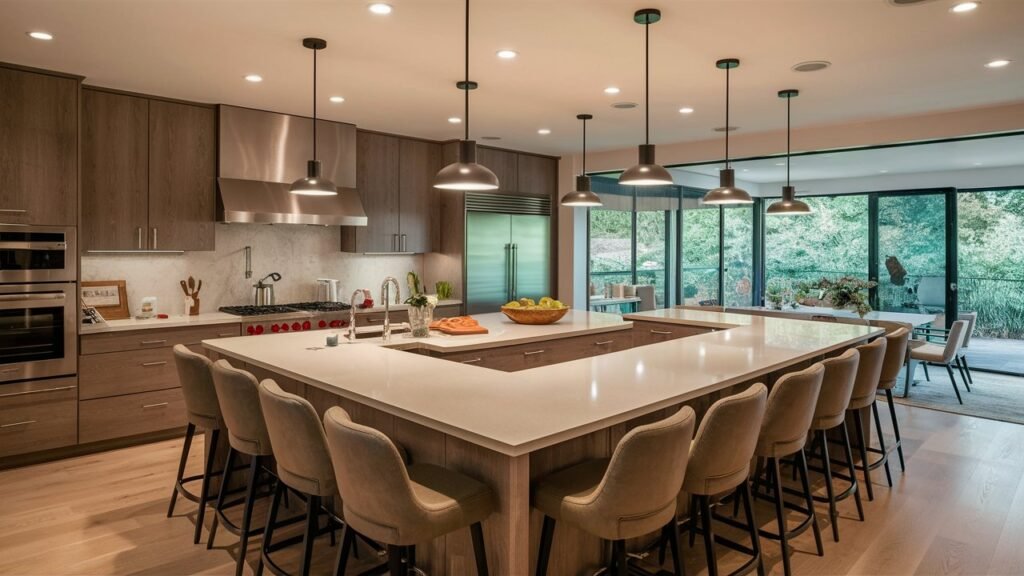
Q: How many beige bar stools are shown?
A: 10